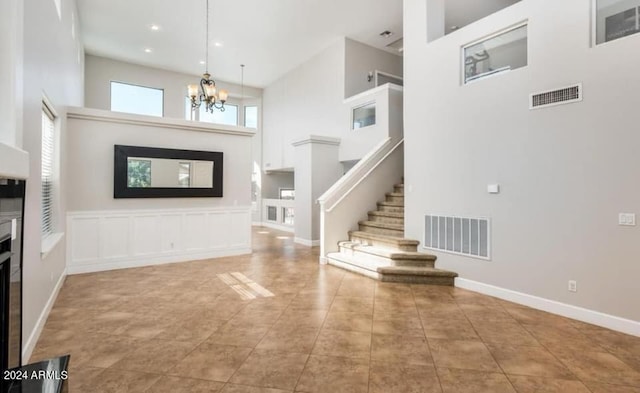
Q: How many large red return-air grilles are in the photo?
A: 0